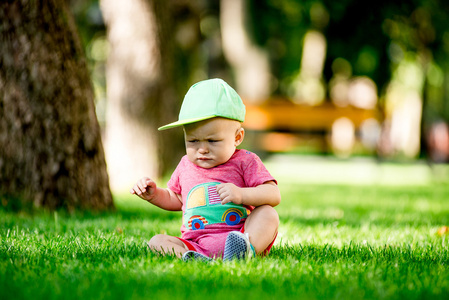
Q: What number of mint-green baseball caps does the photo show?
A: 1